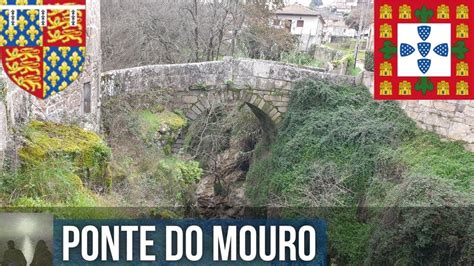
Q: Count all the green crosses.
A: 4